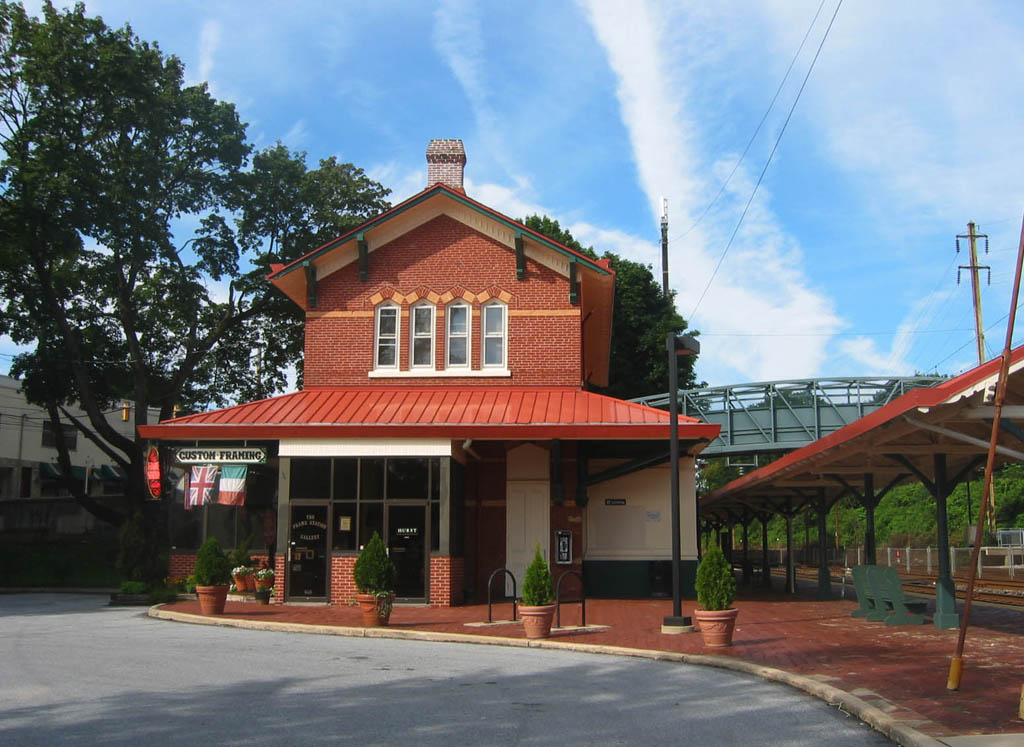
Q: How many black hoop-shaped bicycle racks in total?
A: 2